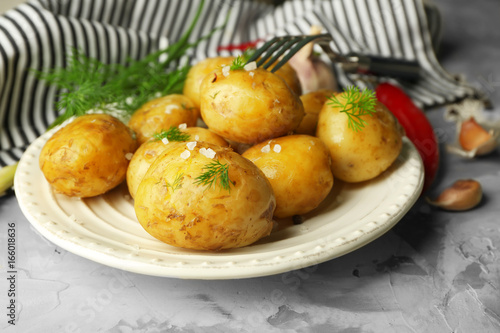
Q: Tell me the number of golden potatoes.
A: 9